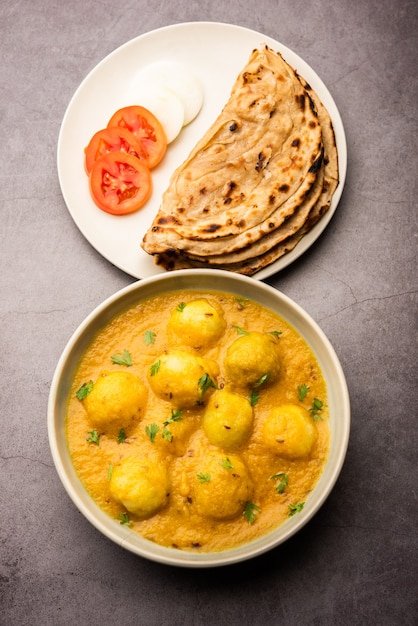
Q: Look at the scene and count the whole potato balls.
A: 8